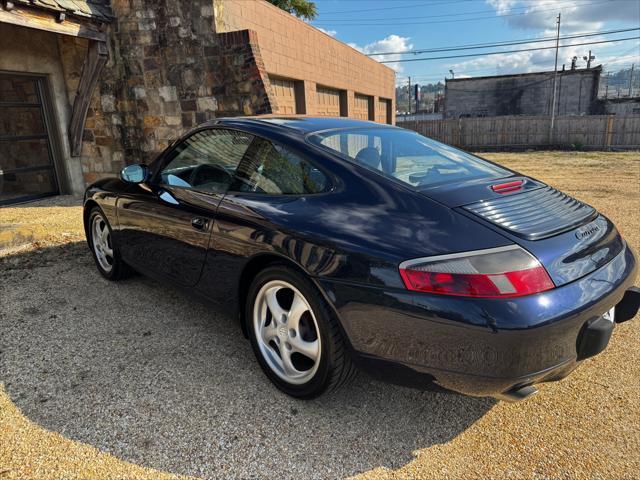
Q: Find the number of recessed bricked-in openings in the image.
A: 4